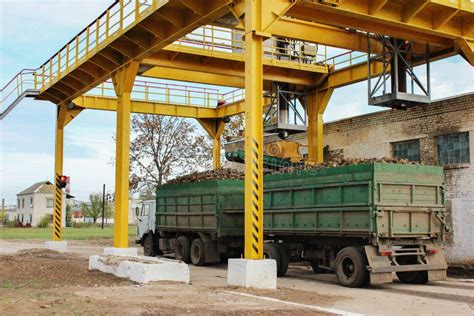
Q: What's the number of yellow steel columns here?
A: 5